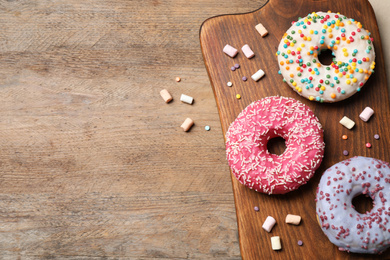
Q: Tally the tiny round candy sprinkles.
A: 13